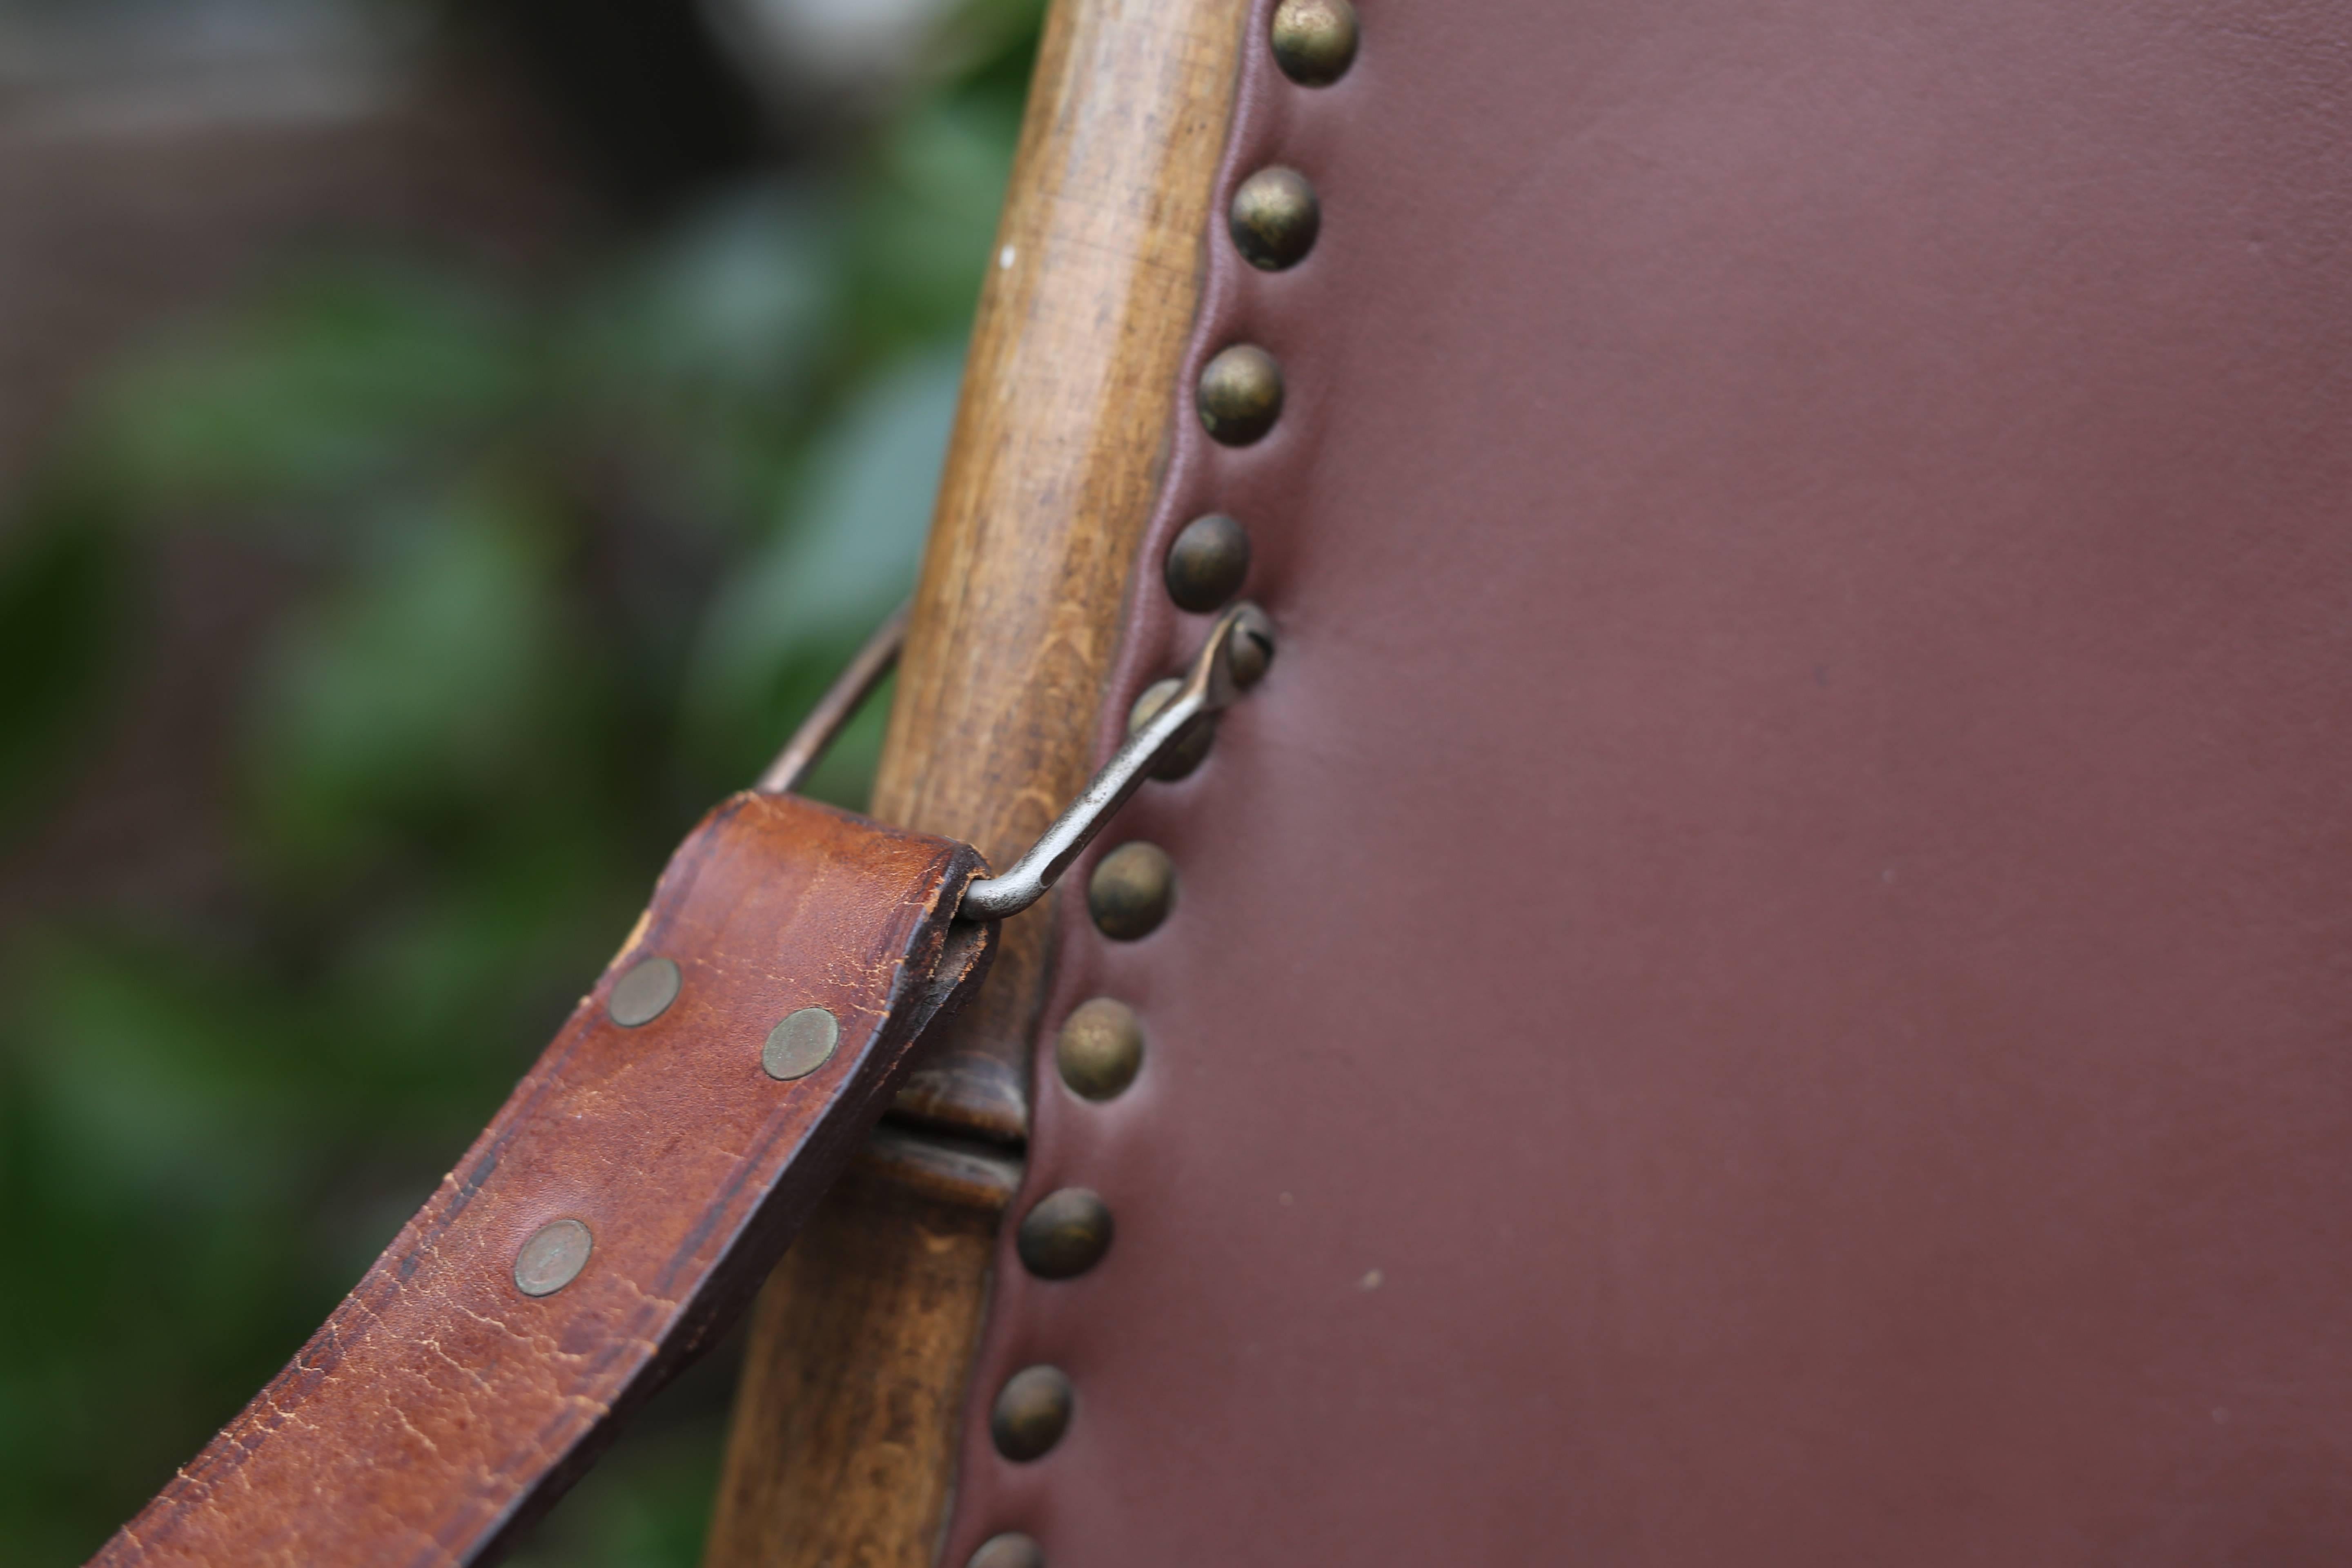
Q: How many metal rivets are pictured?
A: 13